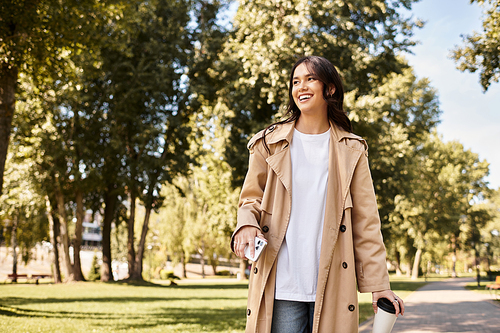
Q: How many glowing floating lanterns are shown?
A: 0